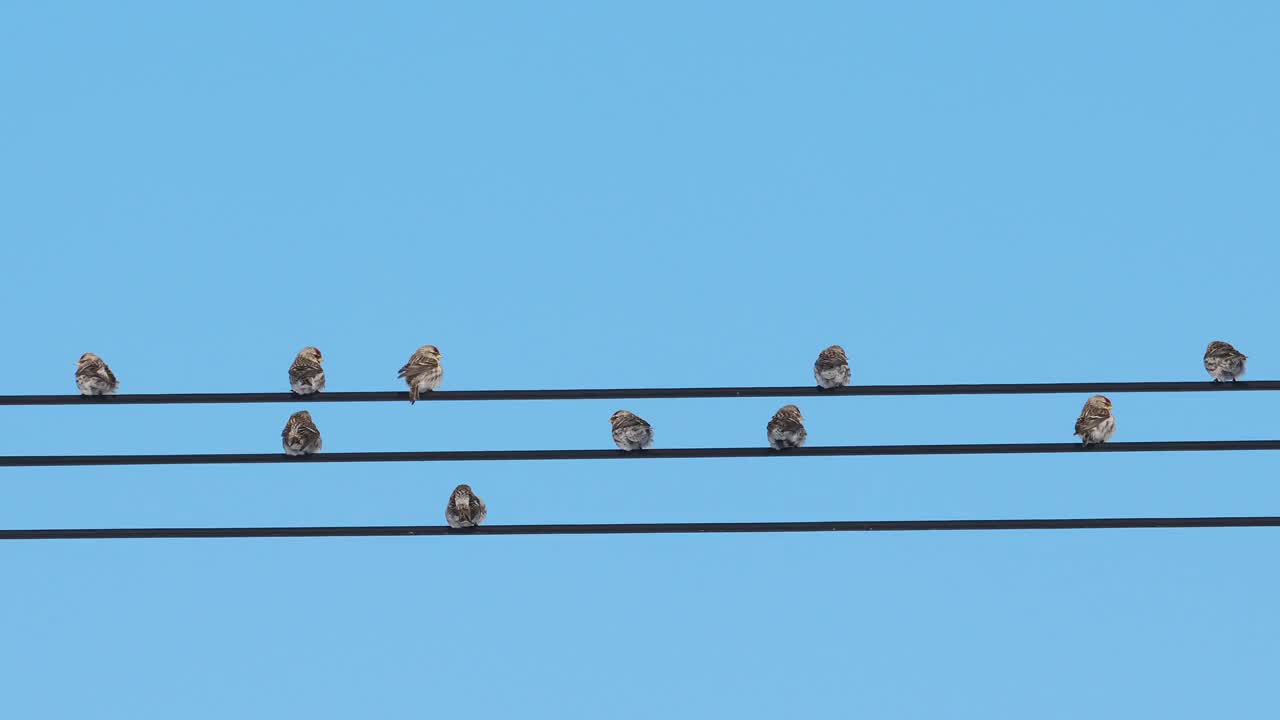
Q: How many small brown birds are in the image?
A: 10